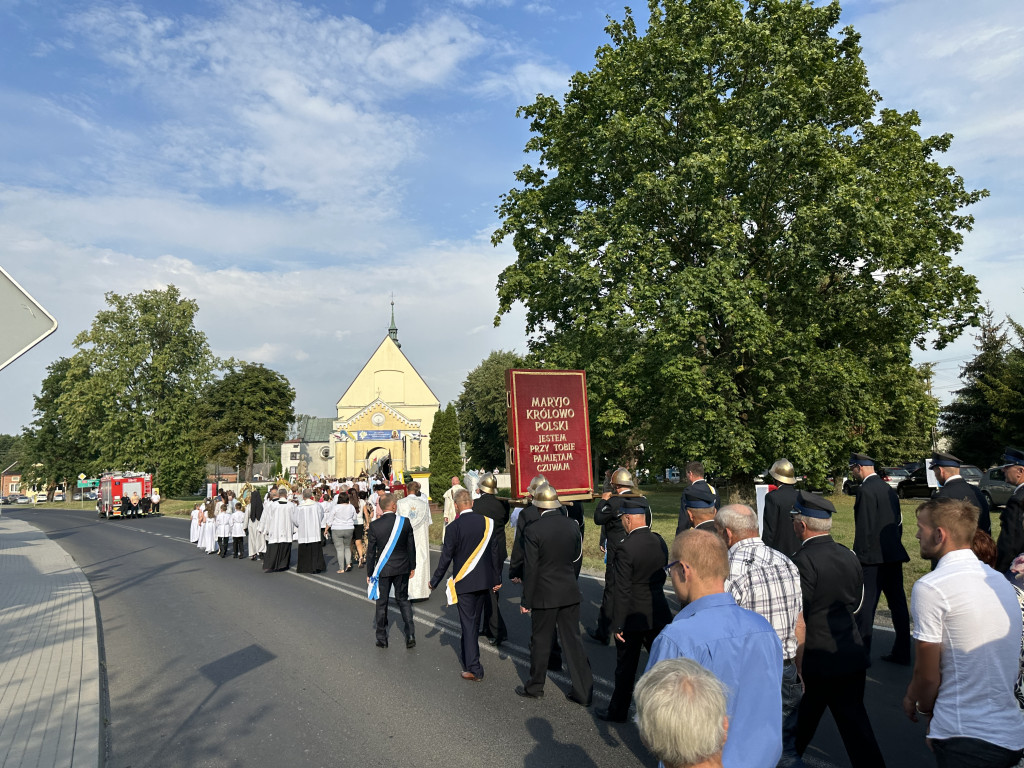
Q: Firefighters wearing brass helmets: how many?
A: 5